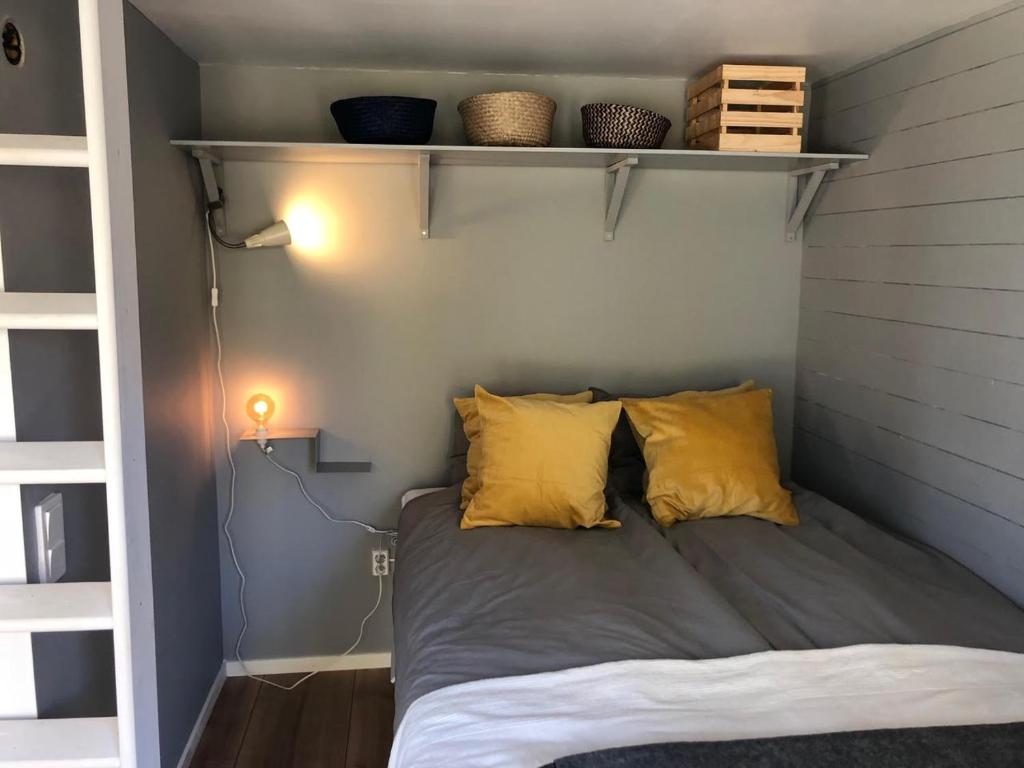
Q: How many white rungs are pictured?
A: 5